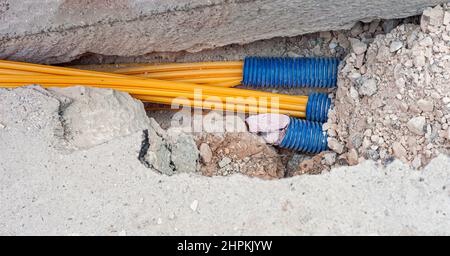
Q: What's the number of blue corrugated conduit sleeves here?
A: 3